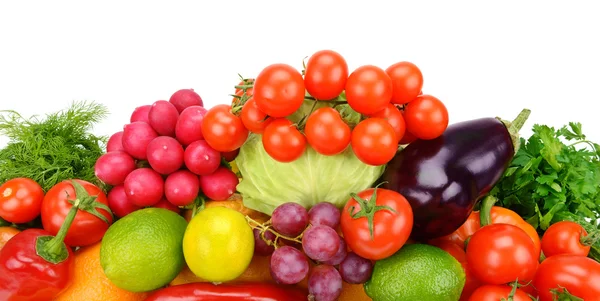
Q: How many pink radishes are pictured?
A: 14